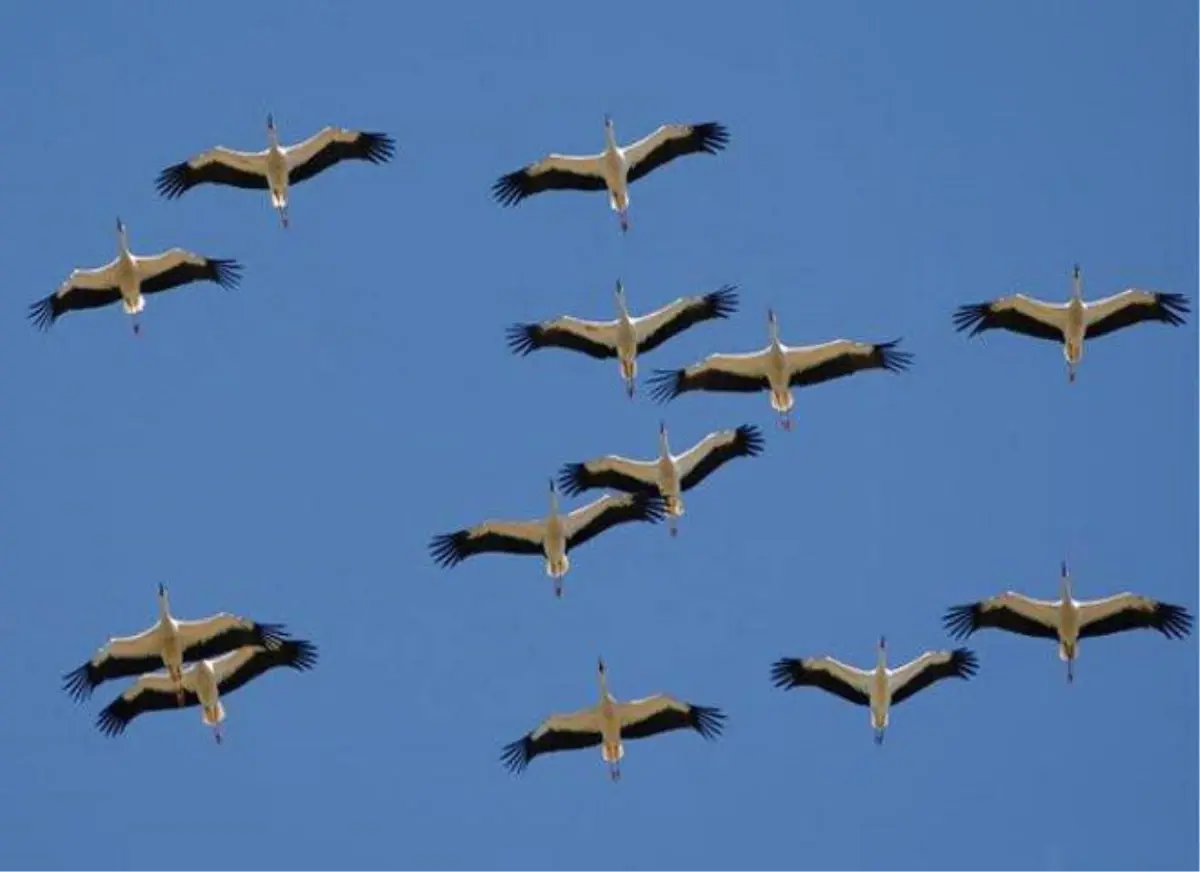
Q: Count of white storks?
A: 13